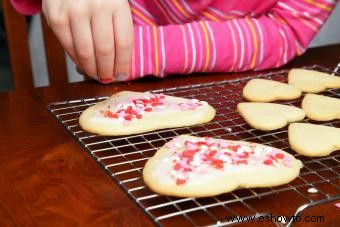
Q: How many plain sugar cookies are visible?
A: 5